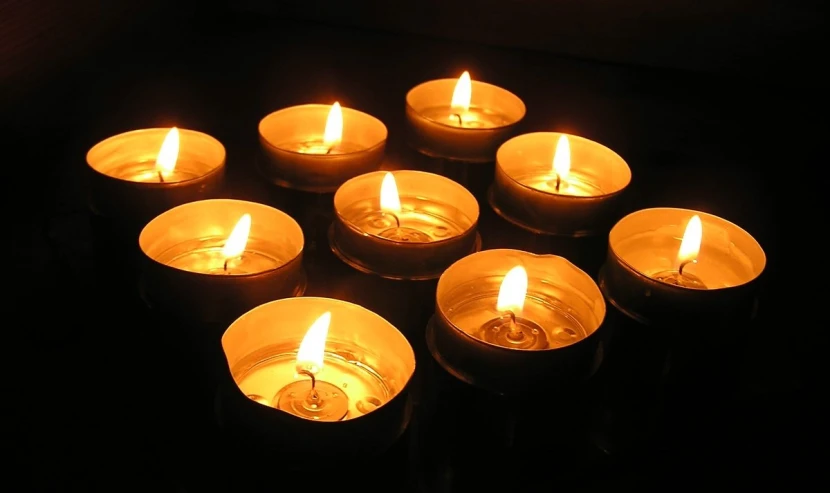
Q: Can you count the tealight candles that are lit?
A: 9